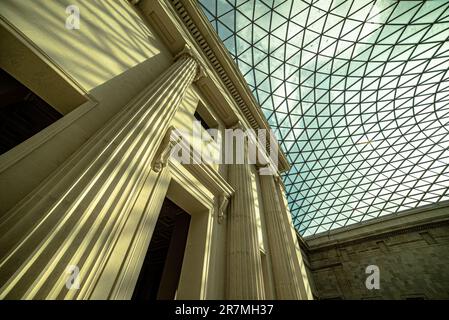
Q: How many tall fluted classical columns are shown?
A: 3